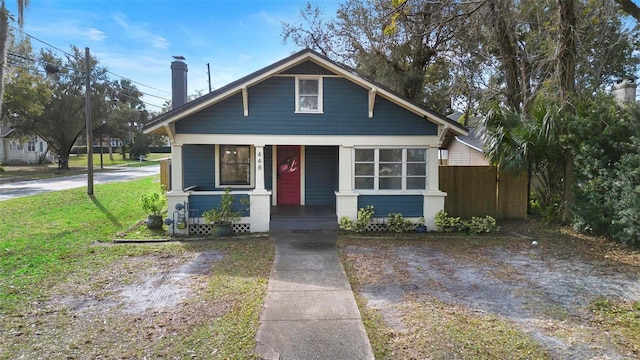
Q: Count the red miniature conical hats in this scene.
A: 0